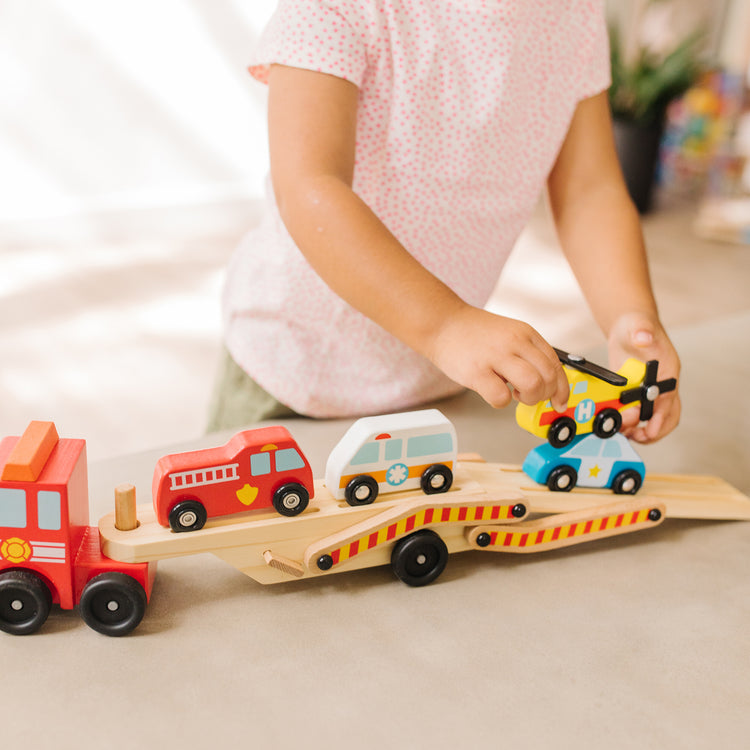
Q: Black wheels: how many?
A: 11